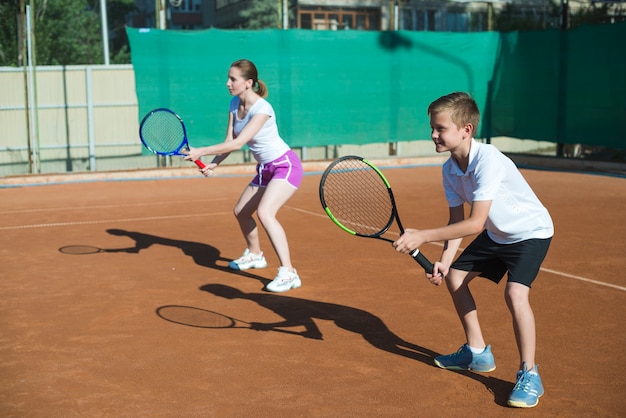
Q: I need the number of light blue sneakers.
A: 2